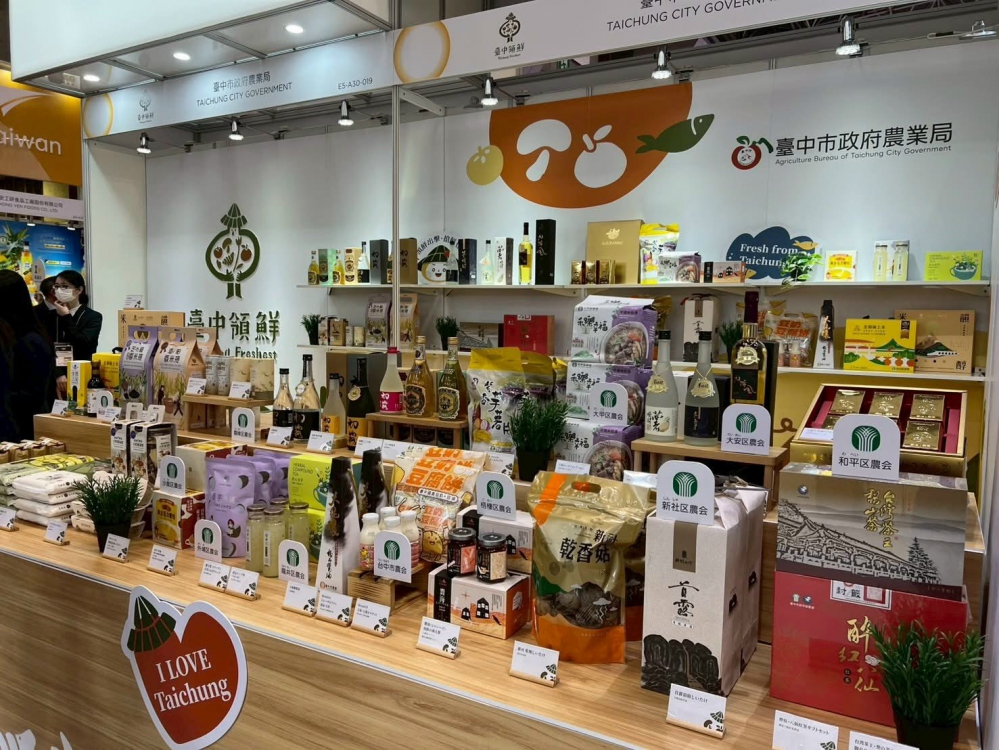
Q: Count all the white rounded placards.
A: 11